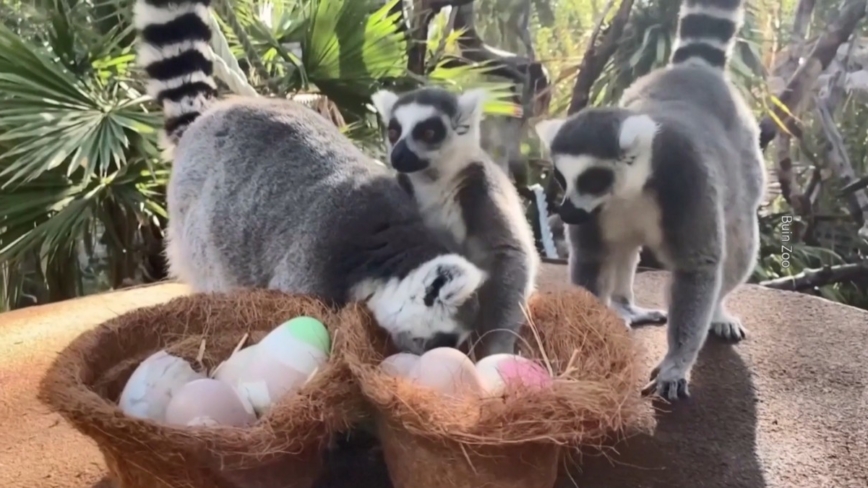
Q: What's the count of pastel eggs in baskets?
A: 7